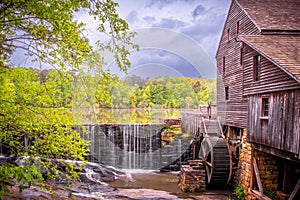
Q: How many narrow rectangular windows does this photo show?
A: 7